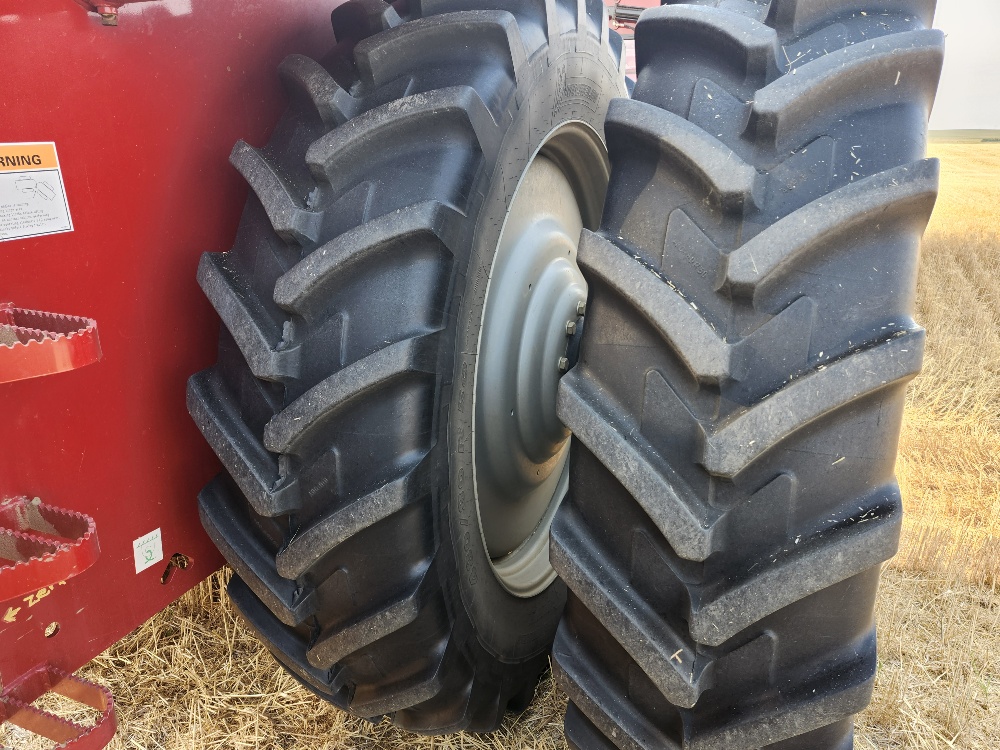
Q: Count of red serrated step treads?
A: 3